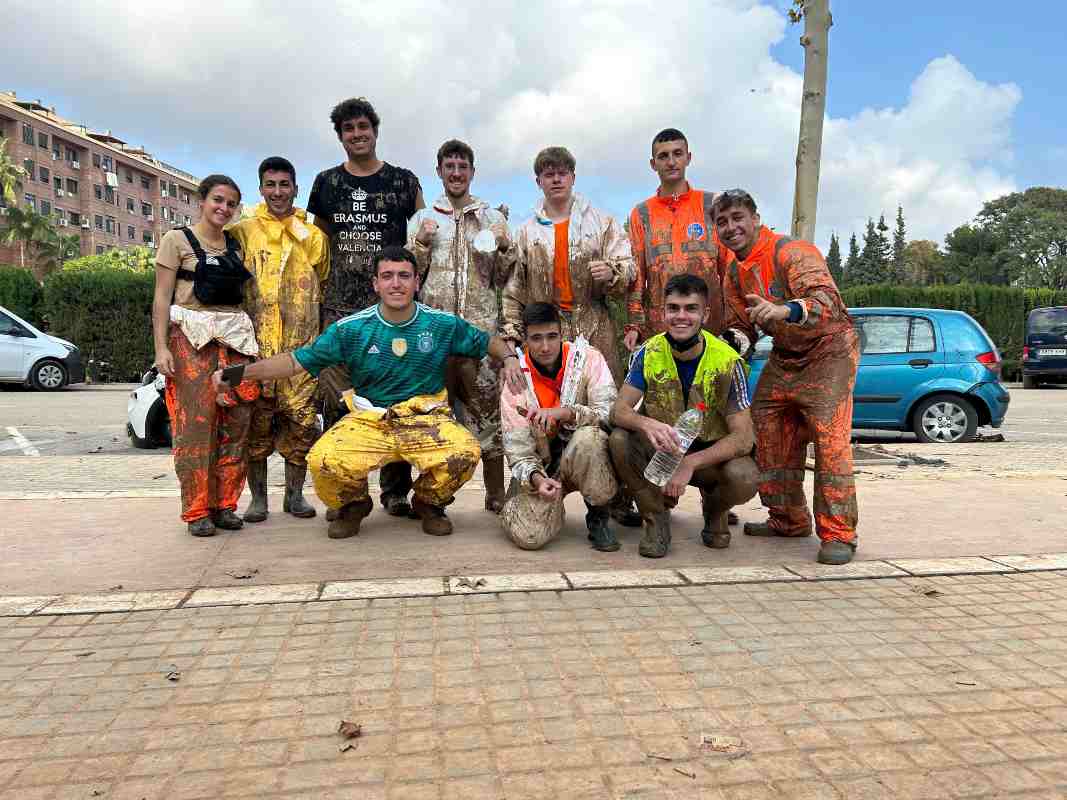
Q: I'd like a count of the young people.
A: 10